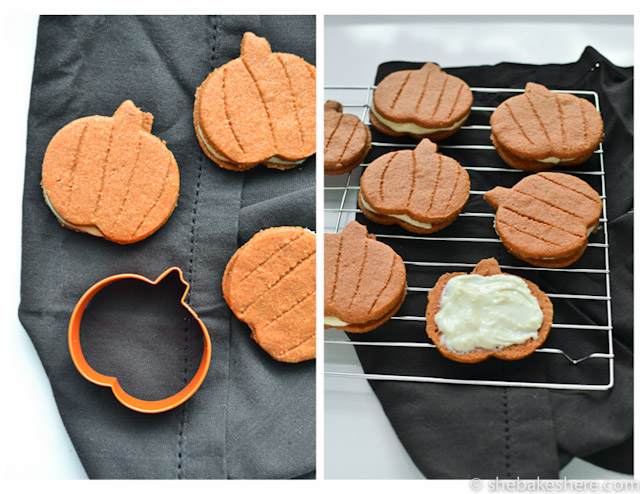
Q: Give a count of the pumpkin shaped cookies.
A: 10